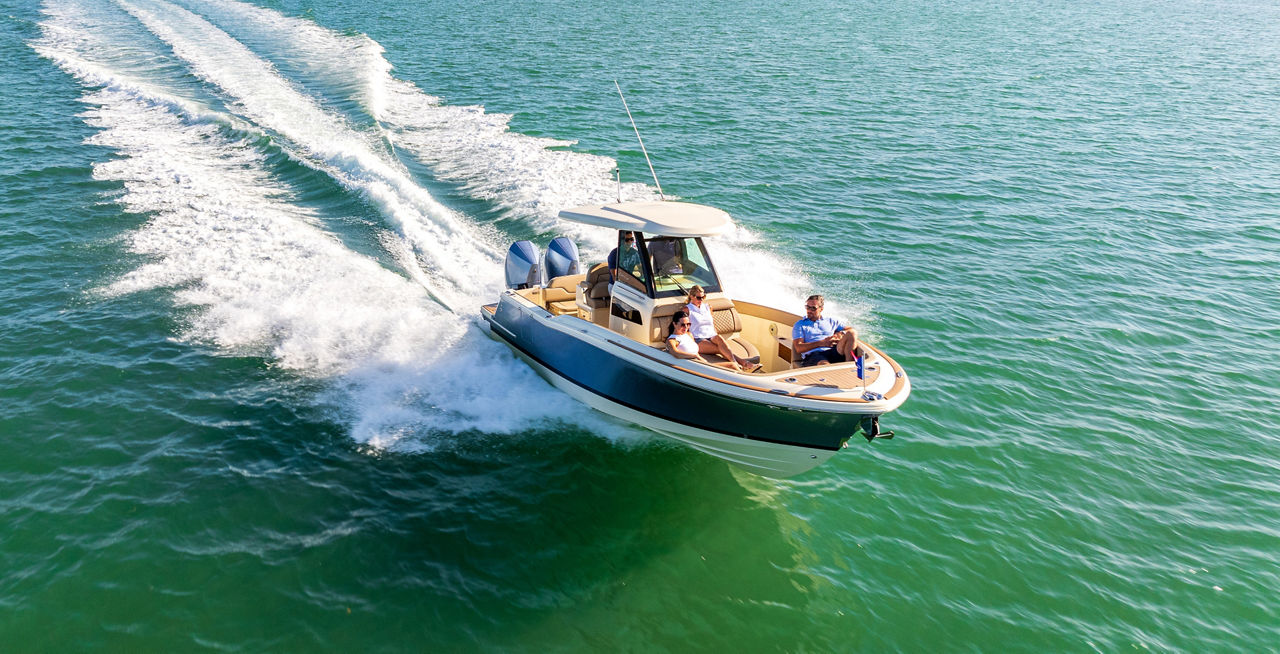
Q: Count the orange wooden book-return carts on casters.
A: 0